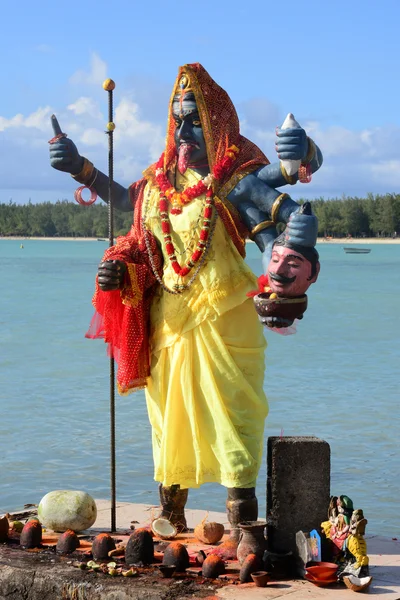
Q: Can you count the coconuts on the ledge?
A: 3